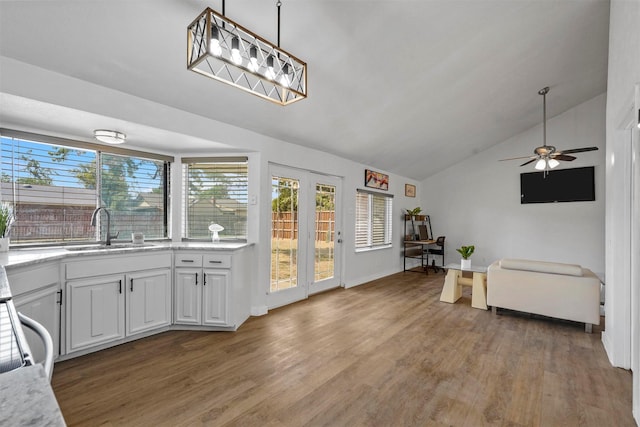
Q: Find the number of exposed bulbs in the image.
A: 5